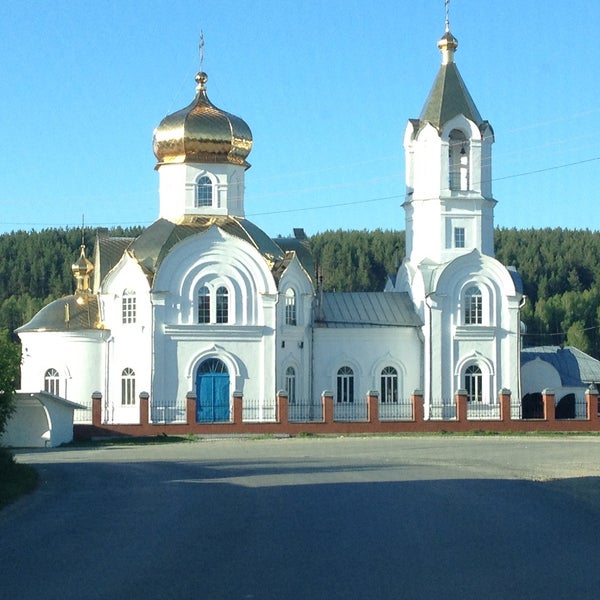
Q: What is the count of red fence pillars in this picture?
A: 12